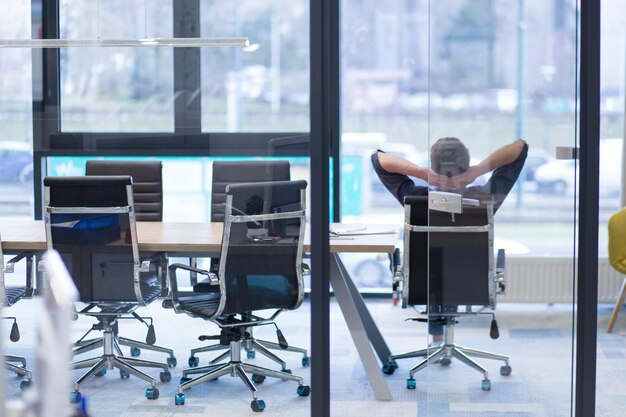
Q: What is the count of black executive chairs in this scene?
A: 6